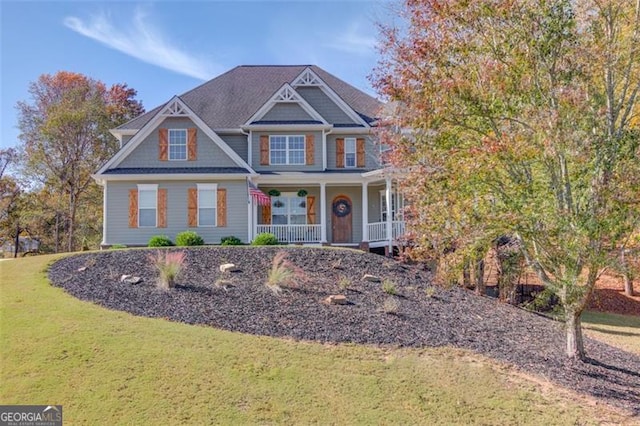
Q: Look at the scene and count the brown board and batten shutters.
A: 12